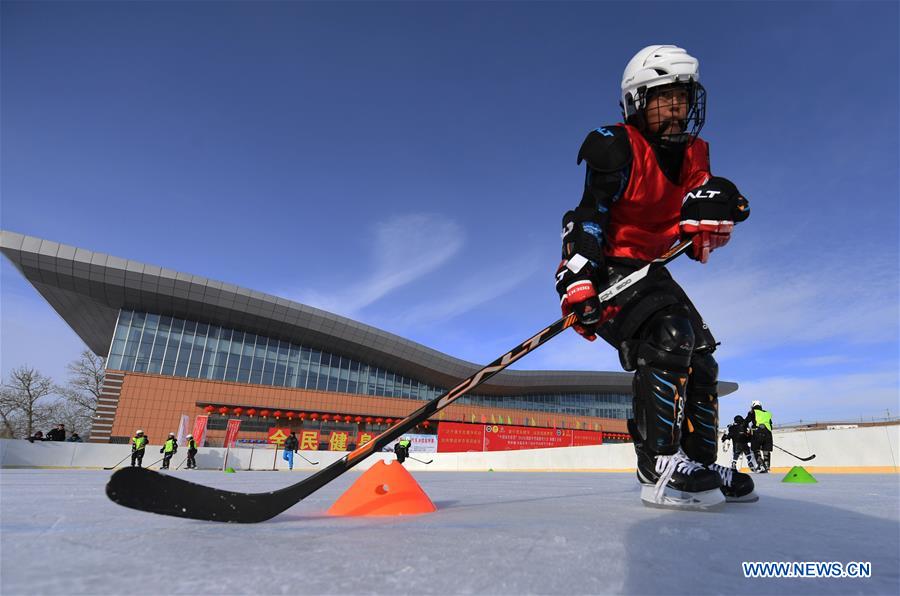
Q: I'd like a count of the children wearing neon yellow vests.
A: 5